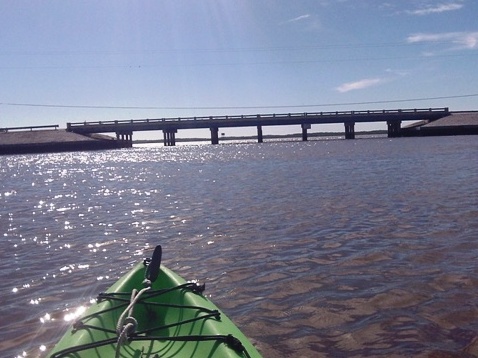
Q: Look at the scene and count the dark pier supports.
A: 7